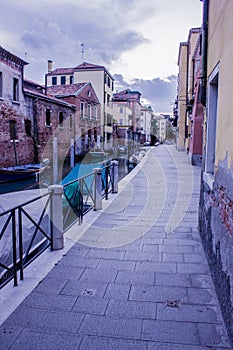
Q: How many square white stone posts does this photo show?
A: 3